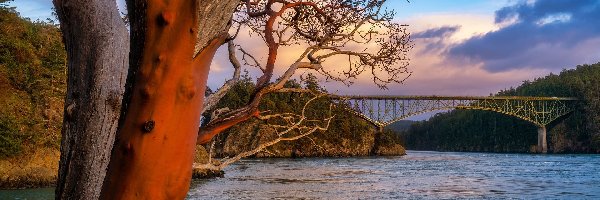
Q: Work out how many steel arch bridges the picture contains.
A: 1